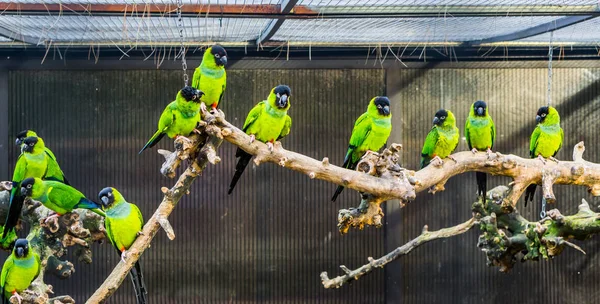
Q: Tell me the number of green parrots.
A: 12